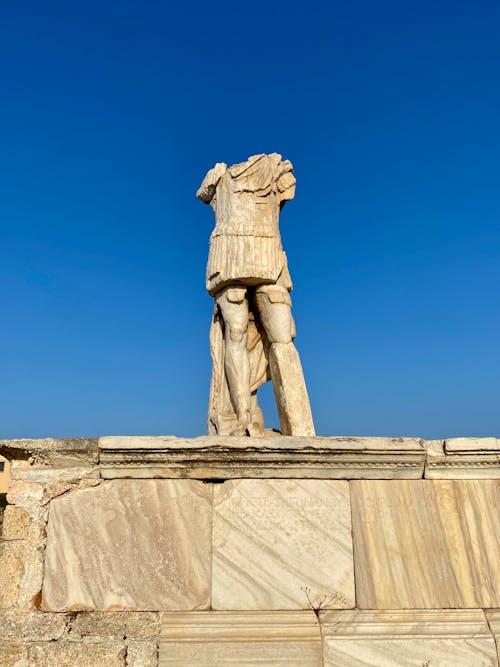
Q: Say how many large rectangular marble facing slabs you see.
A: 3